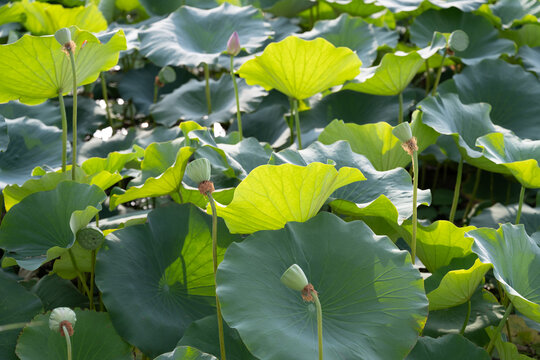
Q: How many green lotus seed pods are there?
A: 8